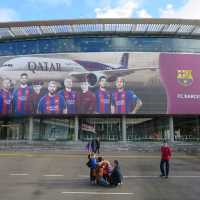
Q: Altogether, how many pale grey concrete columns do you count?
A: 4